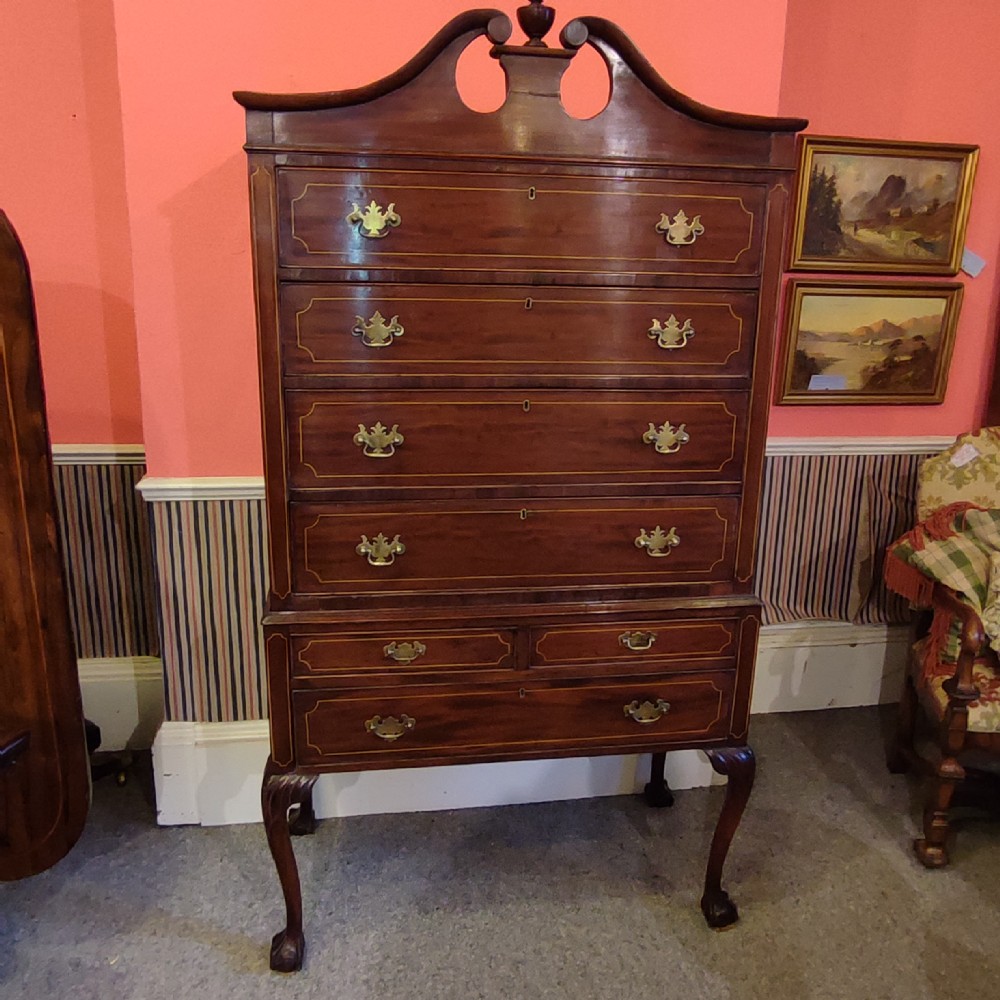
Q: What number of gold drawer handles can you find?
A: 12